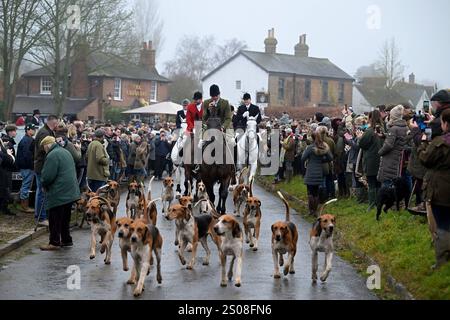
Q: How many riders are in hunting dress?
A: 4